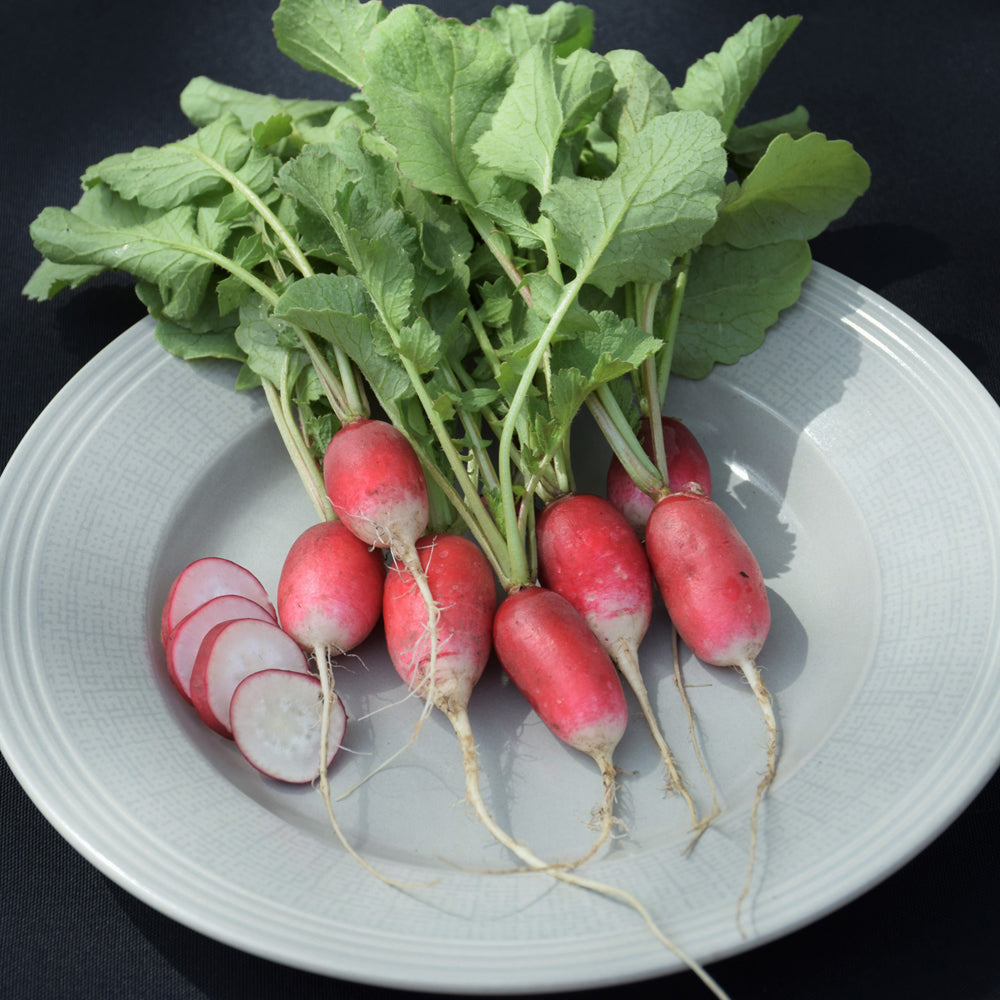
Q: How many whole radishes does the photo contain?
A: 7